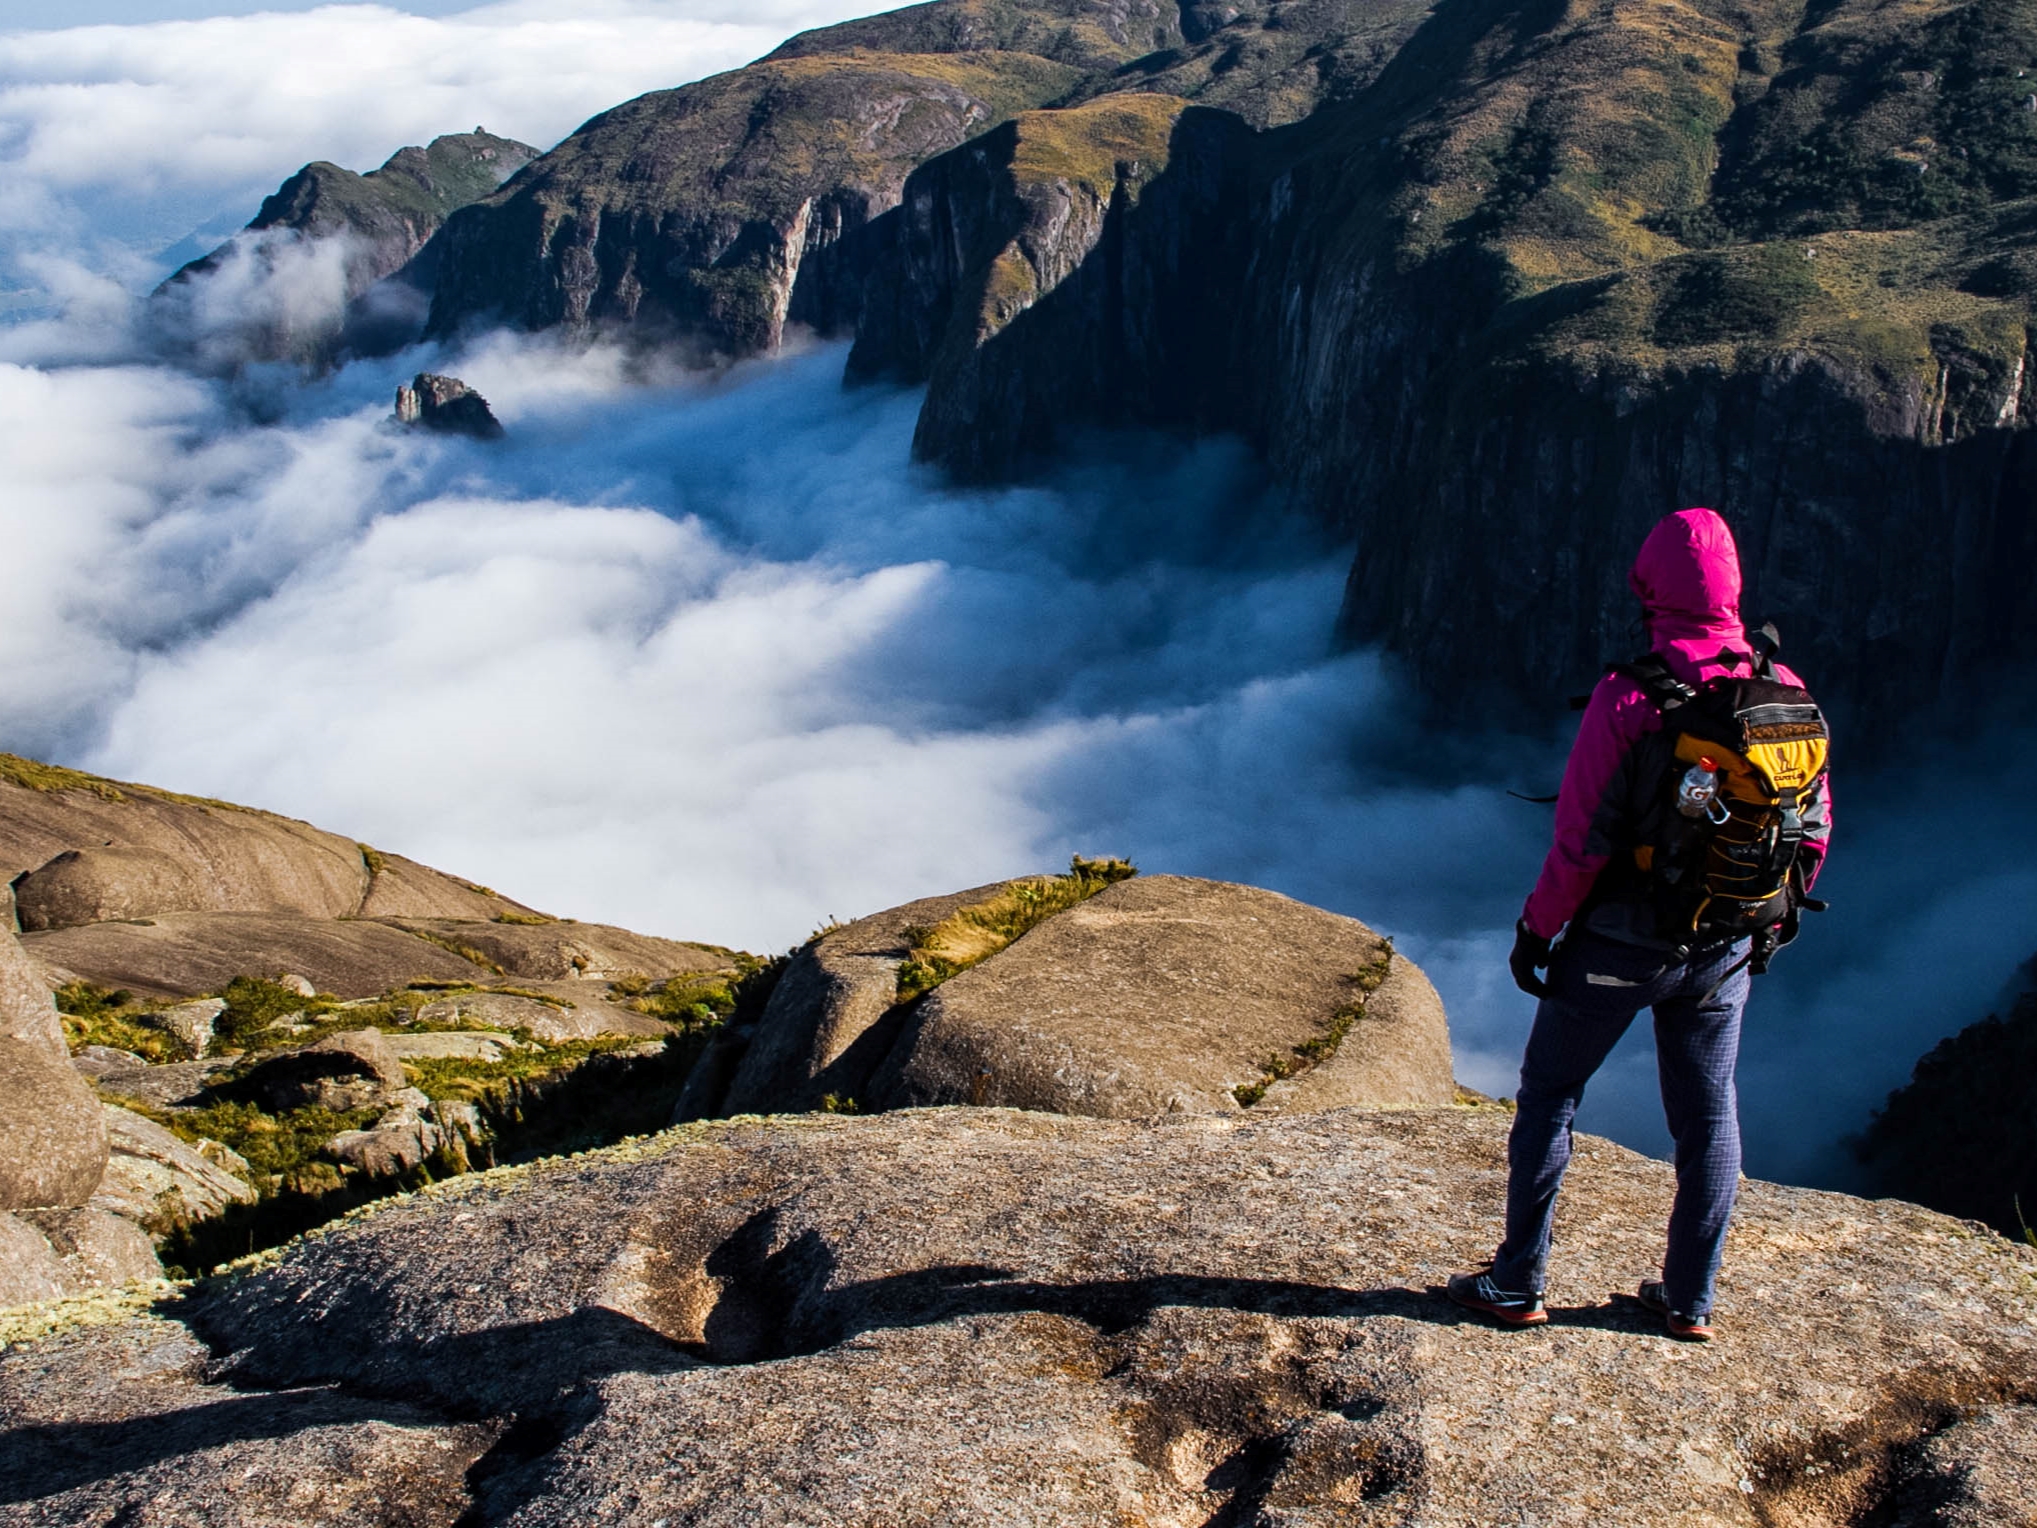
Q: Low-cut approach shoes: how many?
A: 2